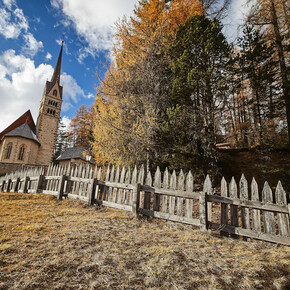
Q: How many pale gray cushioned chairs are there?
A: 0